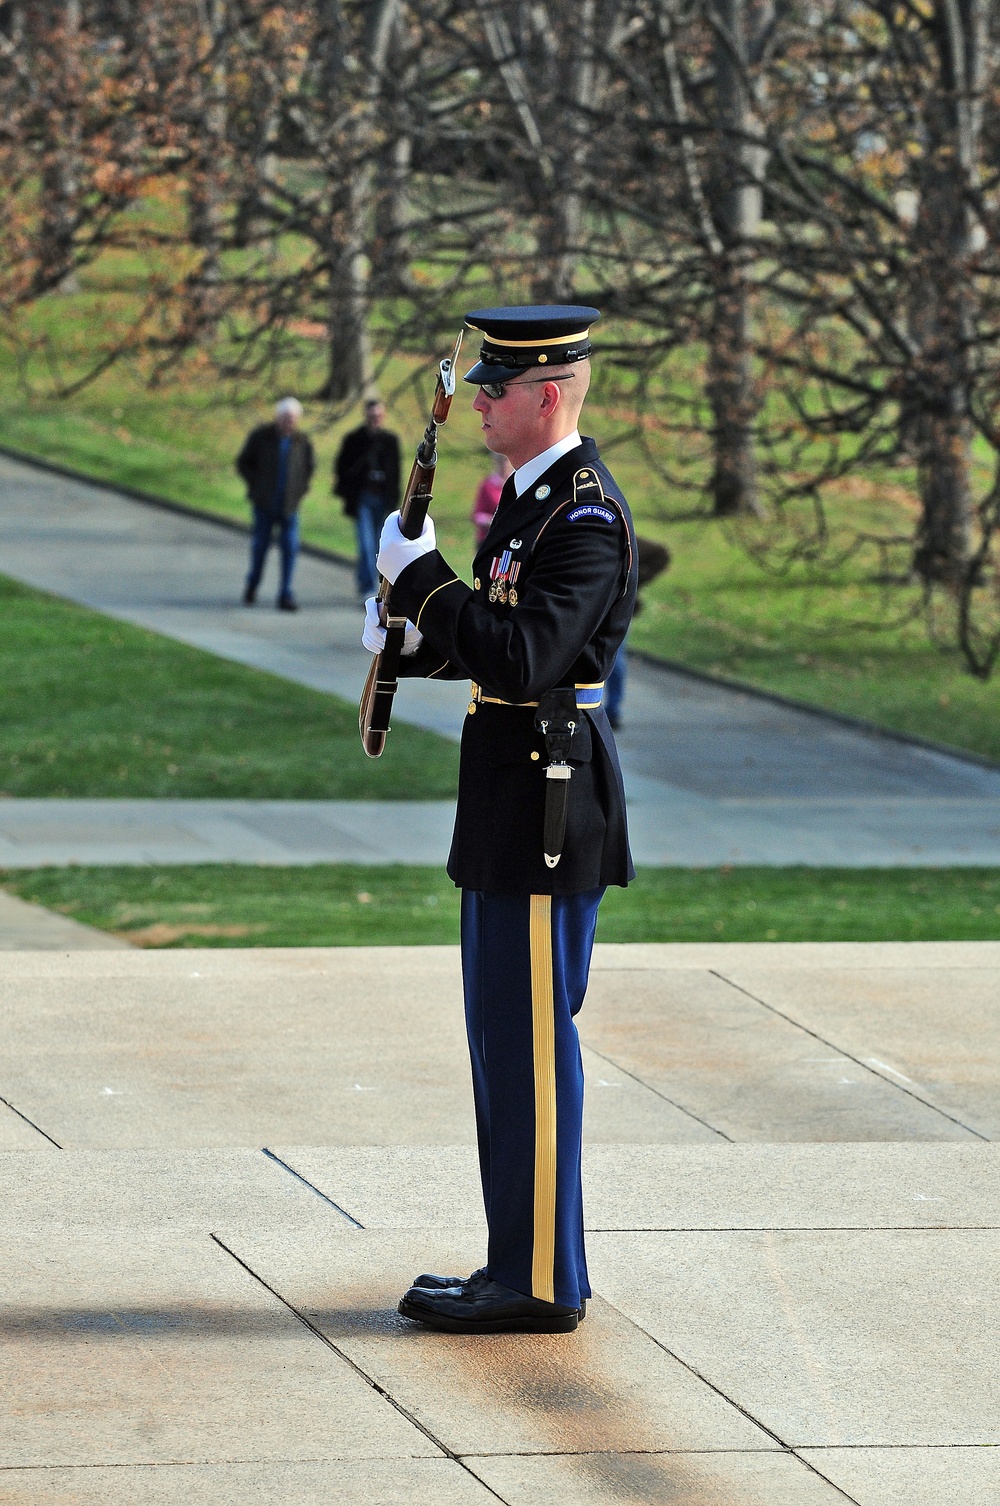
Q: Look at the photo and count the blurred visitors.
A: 4